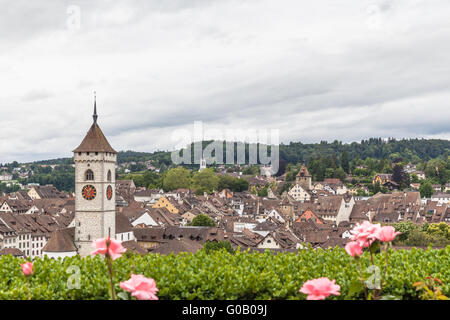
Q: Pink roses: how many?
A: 7